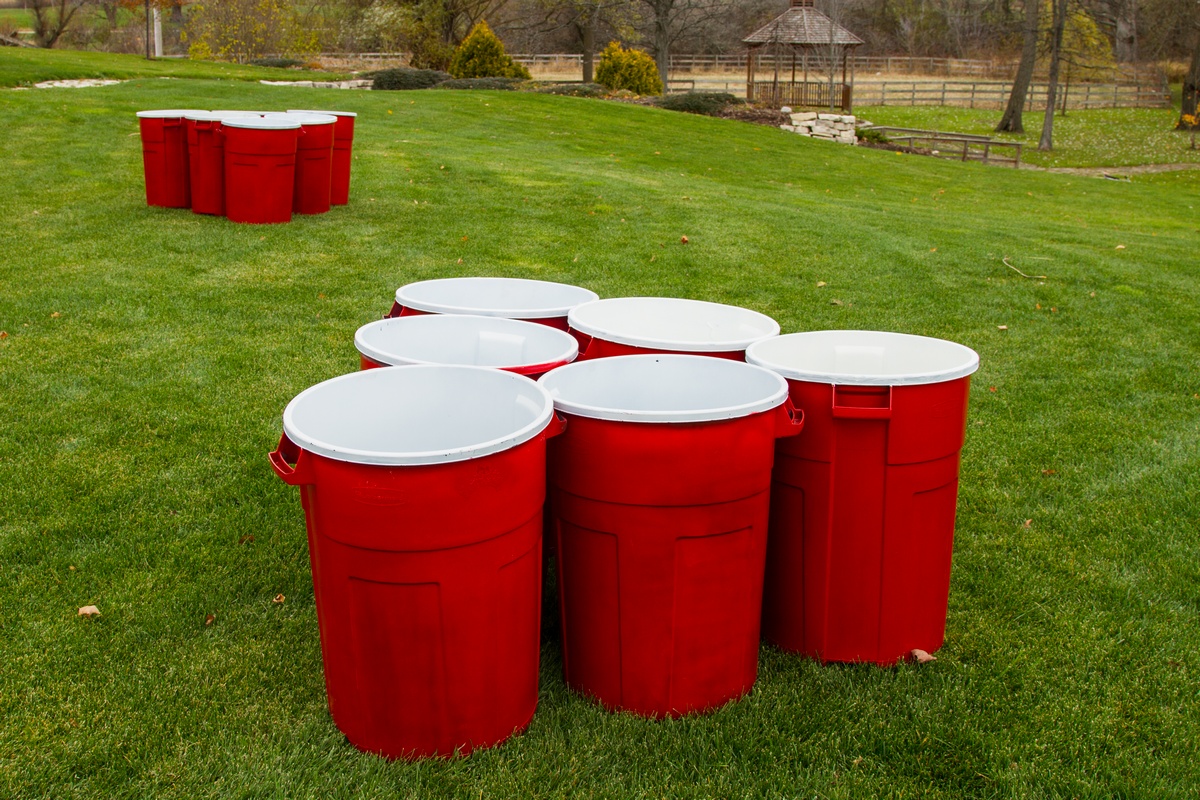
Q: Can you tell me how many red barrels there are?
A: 12